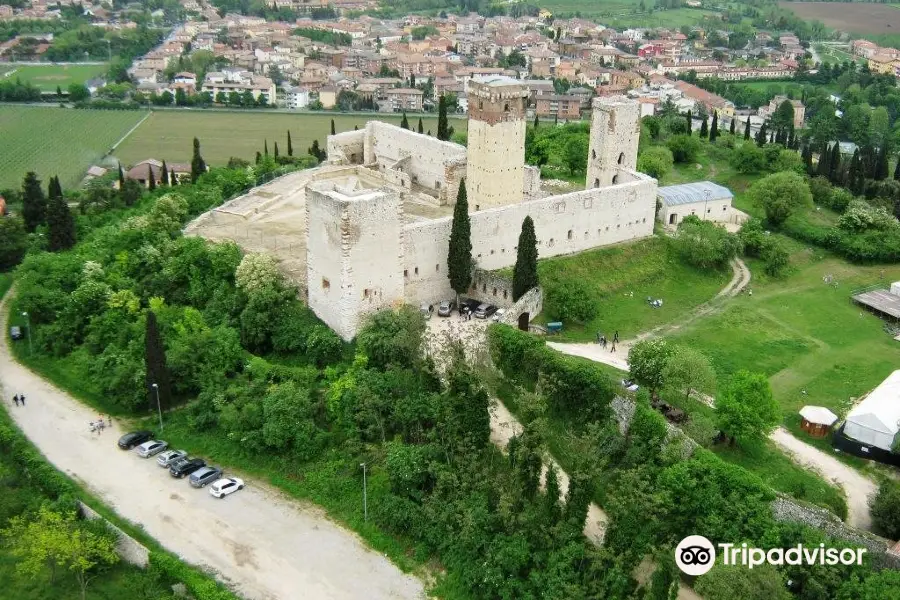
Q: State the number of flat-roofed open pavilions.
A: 1